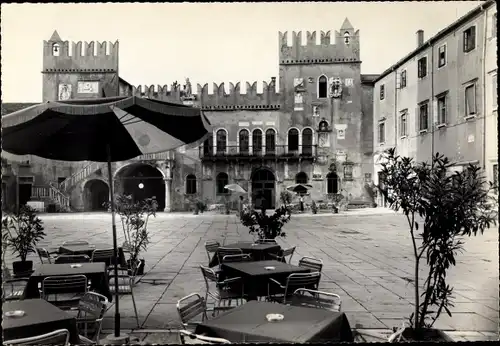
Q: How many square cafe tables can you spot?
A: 6